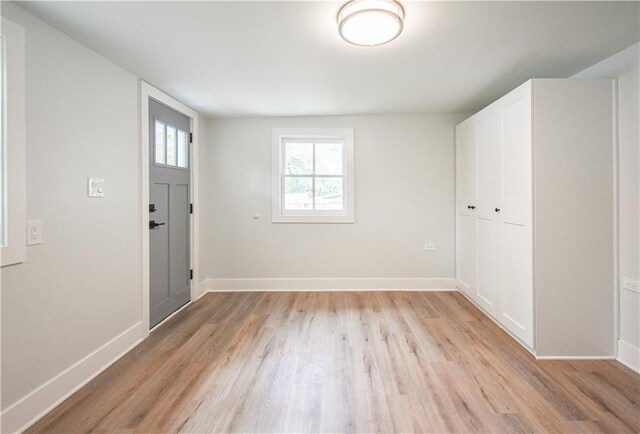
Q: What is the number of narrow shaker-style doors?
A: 3